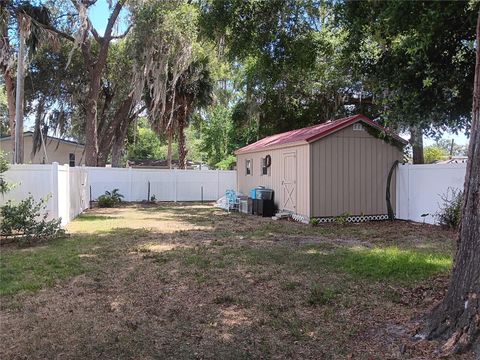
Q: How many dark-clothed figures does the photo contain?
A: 0